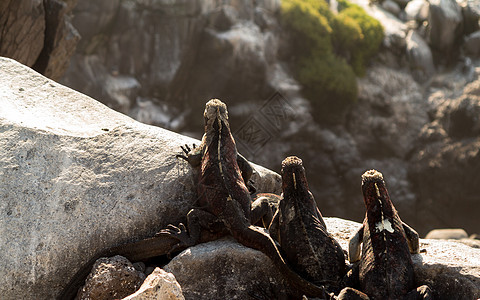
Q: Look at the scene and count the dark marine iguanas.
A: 3